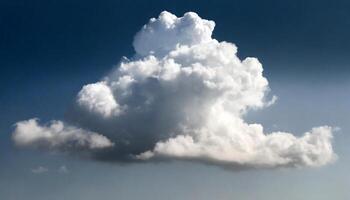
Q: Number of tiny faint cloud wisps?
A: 2